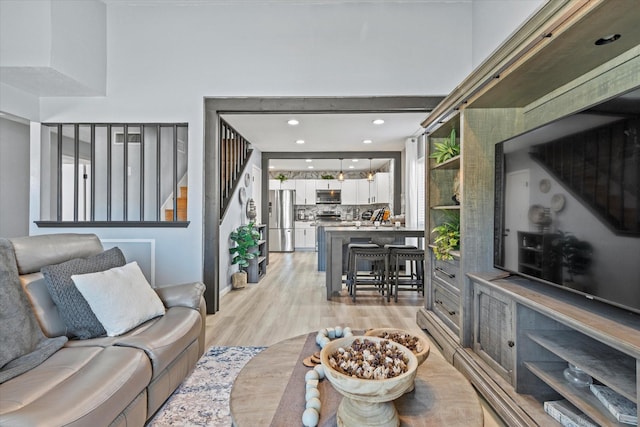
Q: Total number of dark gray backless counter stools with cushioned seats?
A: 4